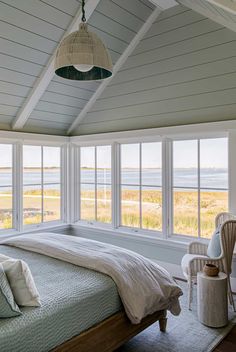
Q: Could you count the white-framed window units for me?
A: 5